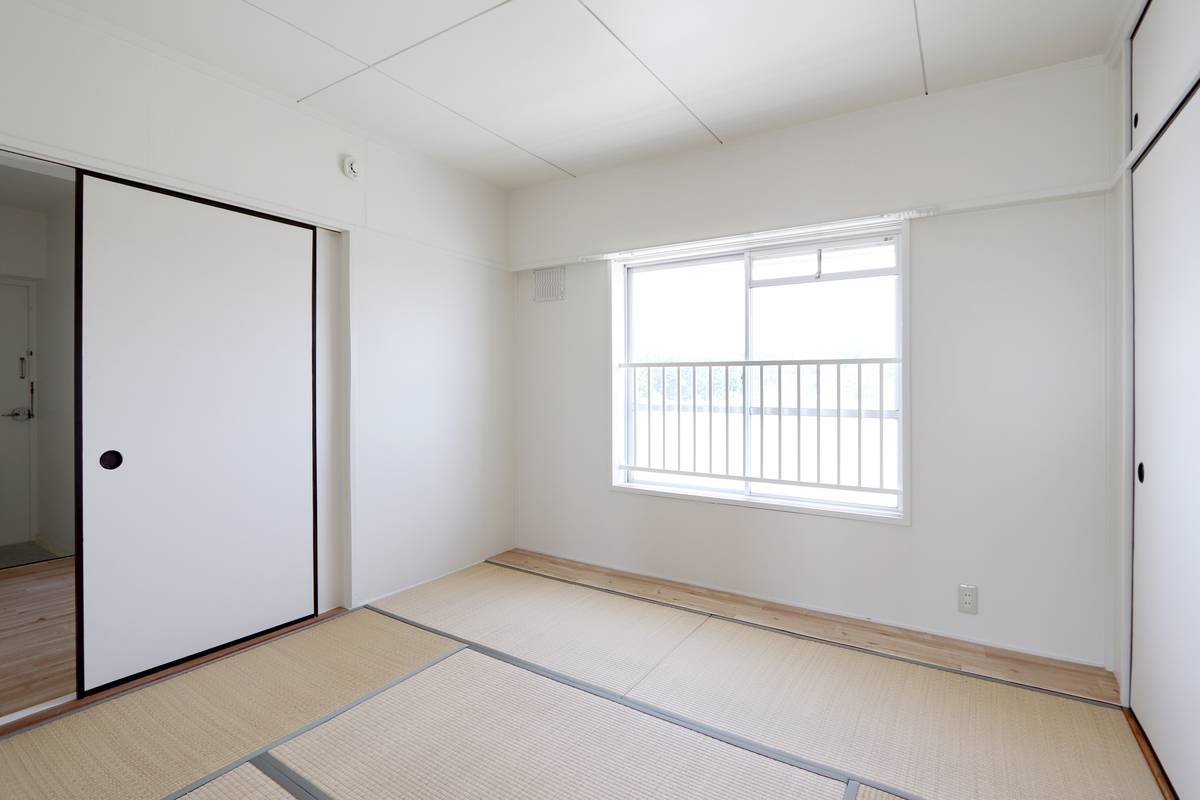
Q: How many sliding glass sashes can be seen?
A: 2